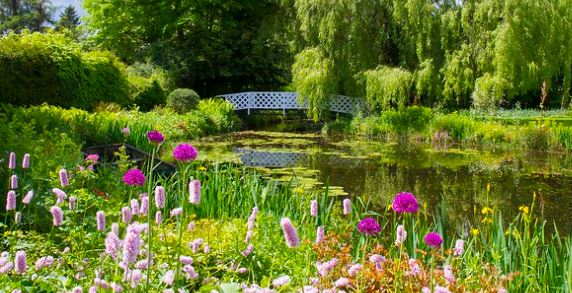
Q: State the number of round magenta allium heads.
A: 6